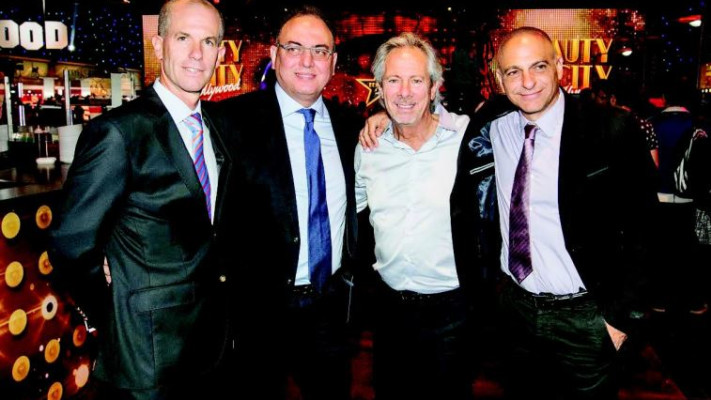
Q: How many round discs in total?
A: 11